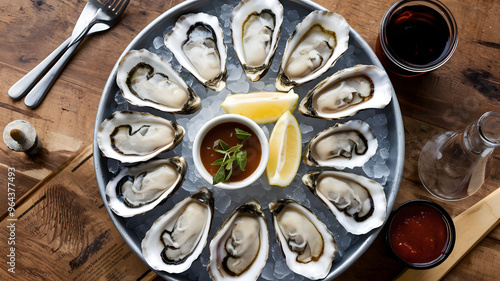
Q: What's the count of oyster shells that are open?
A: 12